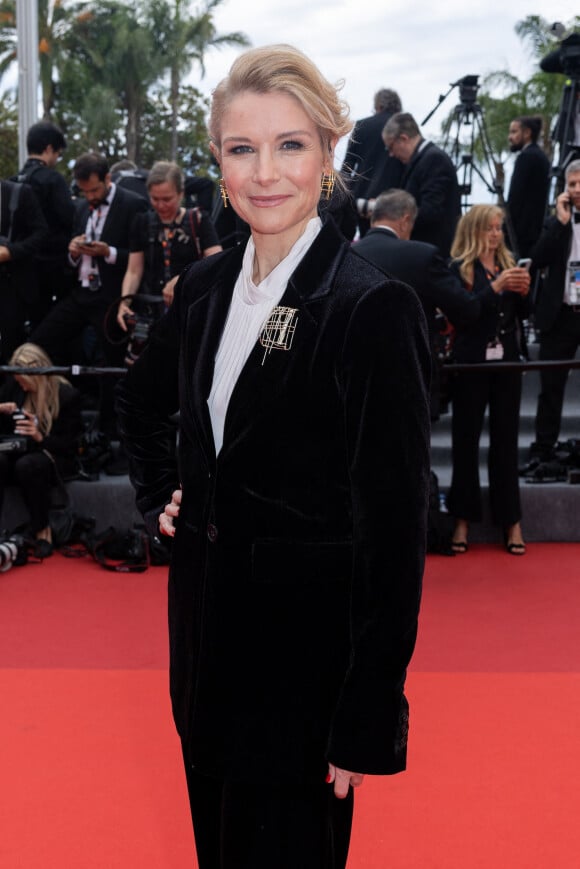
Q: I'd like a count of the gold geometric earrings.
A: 2